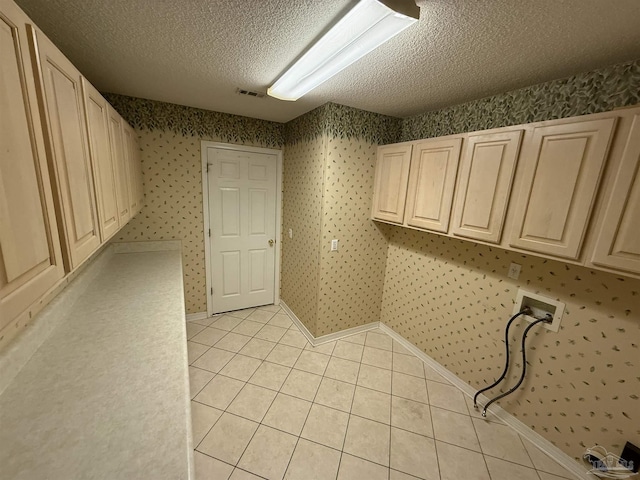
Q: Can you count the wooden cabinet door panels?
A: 11